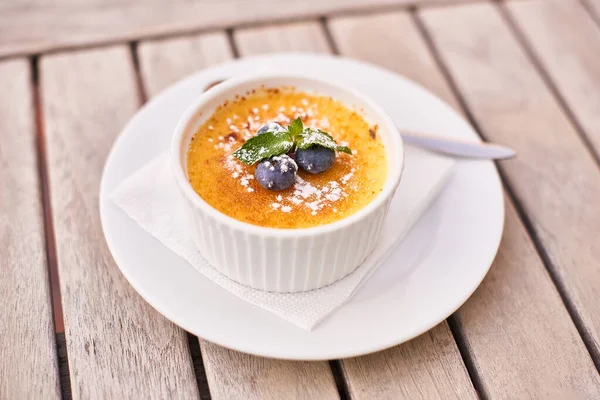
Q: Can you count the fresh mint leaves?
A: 3